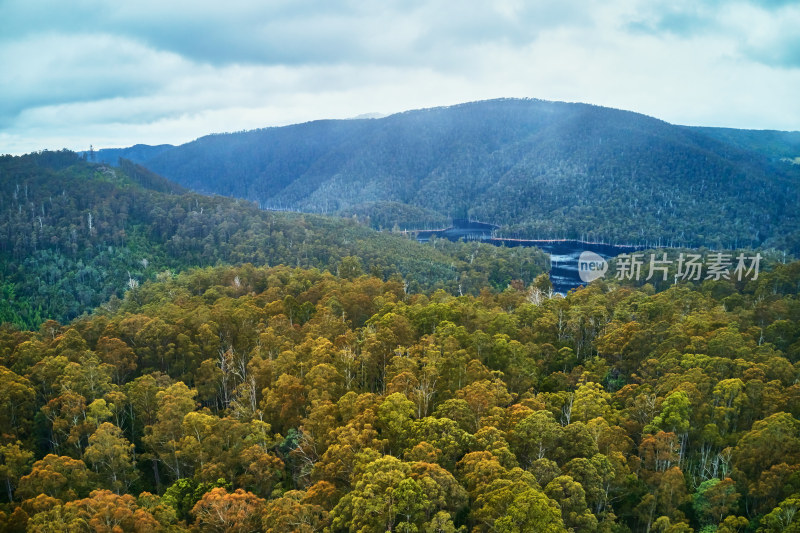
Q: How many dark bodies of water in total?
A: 1